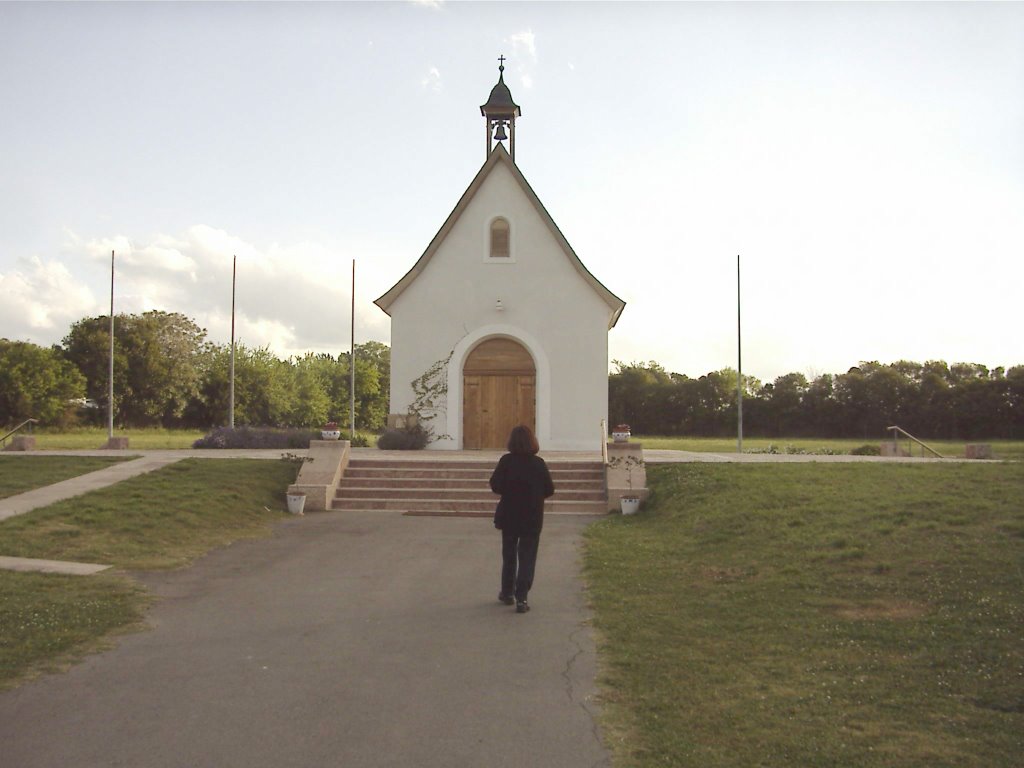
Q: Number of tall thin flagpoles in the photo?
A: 4